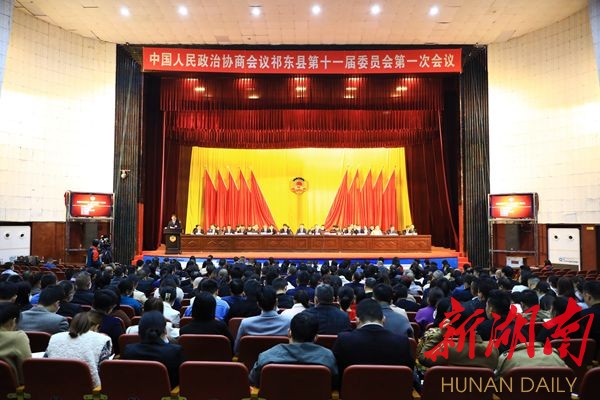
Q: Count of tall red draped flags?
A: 10